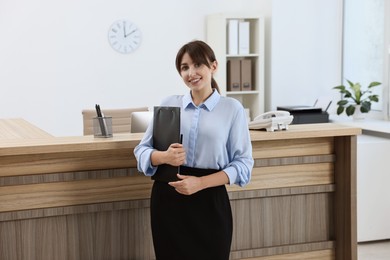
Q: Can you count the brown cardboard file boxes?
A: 2